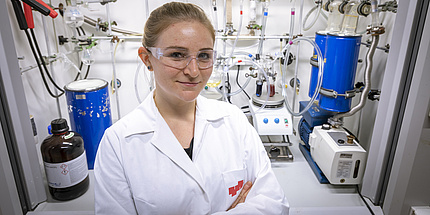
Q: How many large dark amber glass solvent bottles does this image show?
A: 1